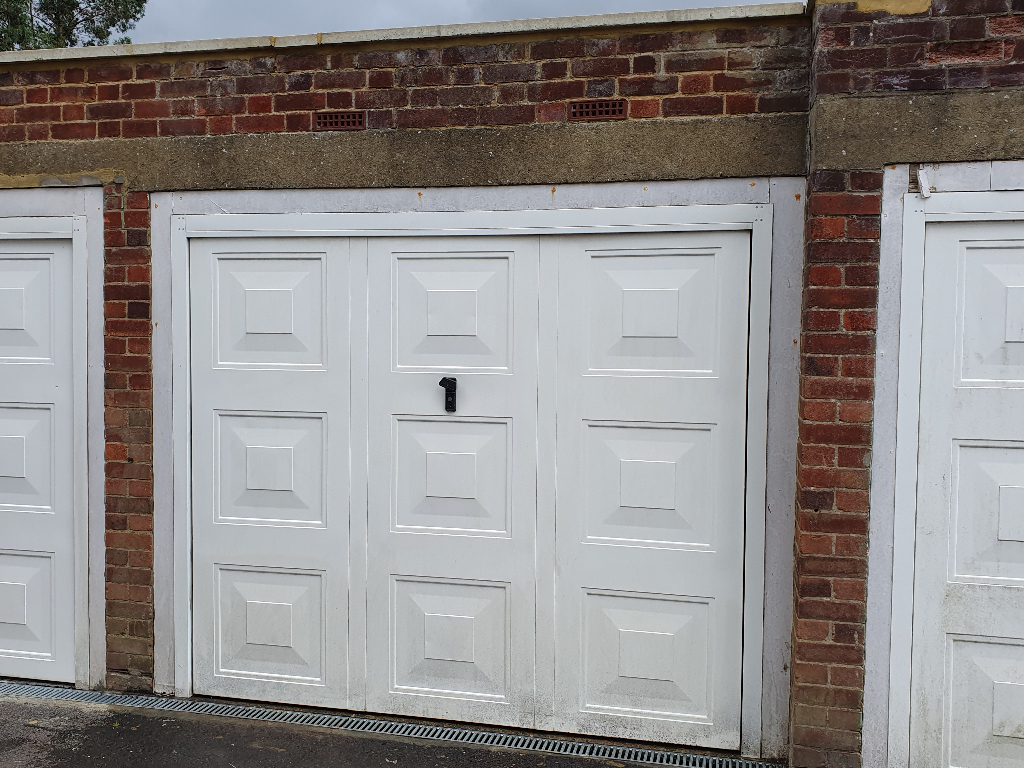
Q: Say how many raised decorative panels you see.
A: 15